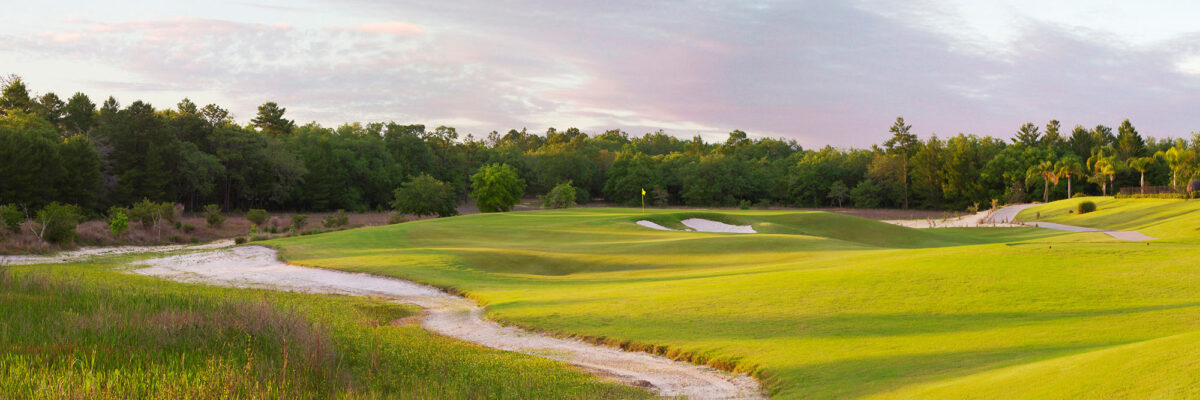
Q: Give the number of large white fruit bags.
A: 0